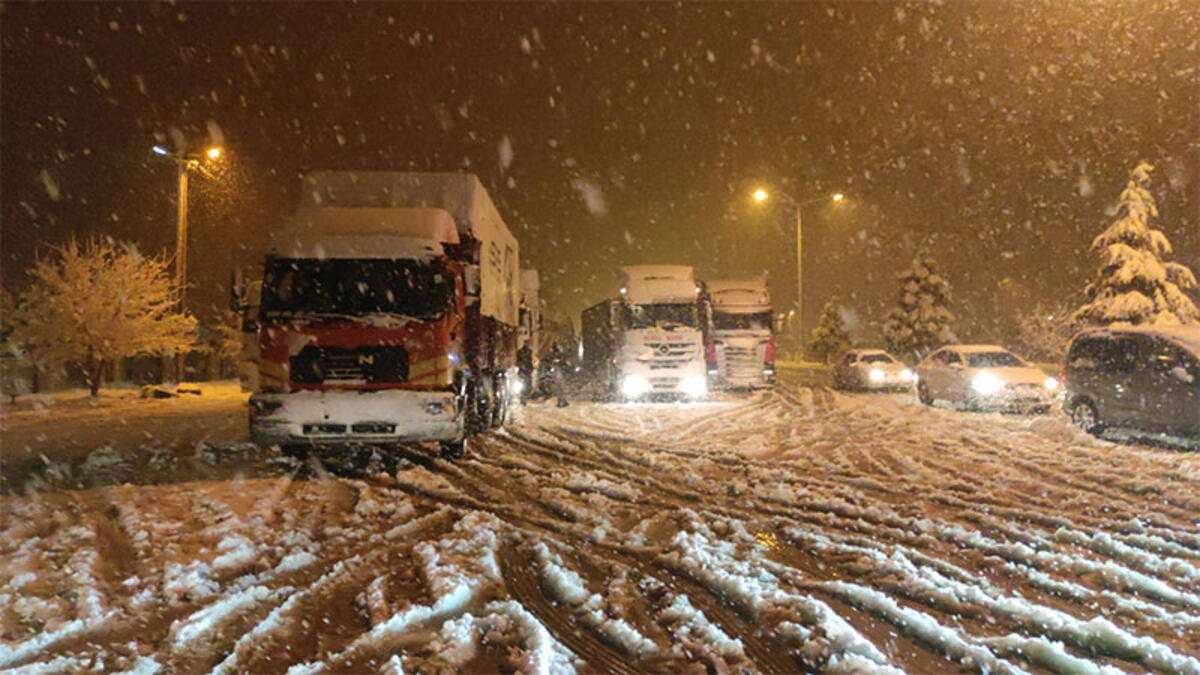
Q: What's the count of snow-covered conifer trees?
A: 3